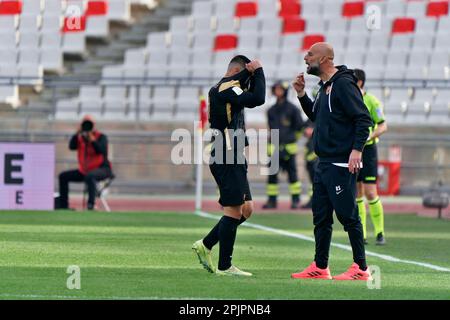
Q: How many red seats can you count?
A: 11